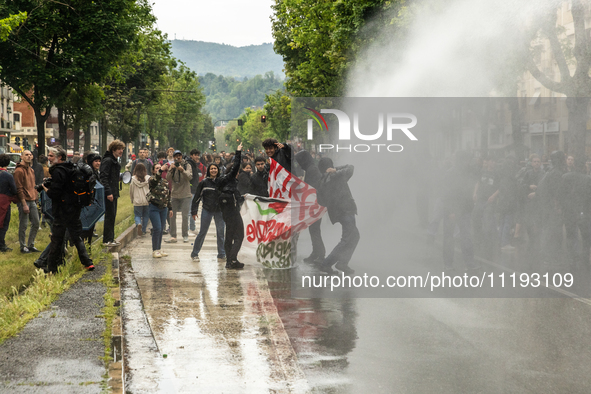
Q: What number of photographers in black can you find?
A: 1